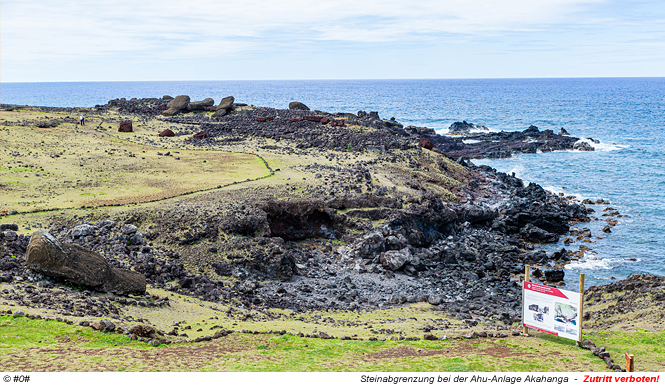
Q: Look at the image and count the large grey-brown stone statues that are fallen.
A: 5